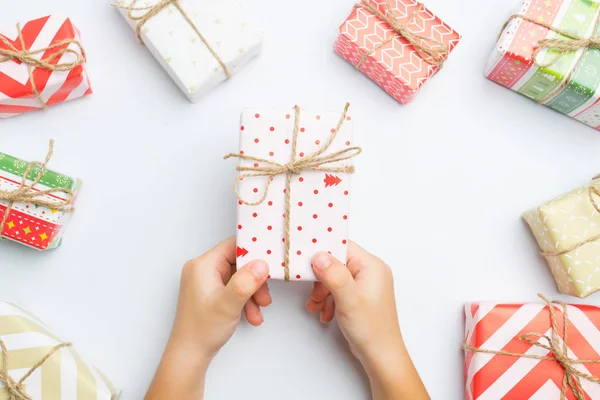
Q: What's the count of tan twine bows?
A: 9